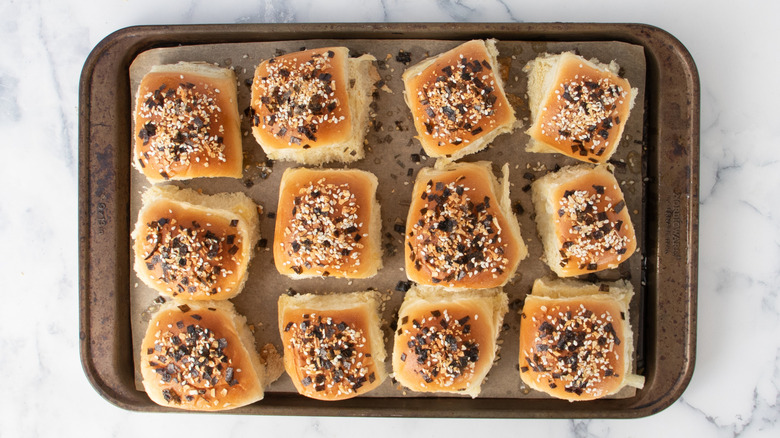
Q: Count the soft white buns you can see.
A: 12